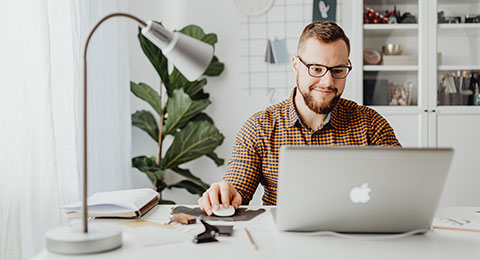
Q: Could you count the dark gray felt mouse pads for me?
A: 1